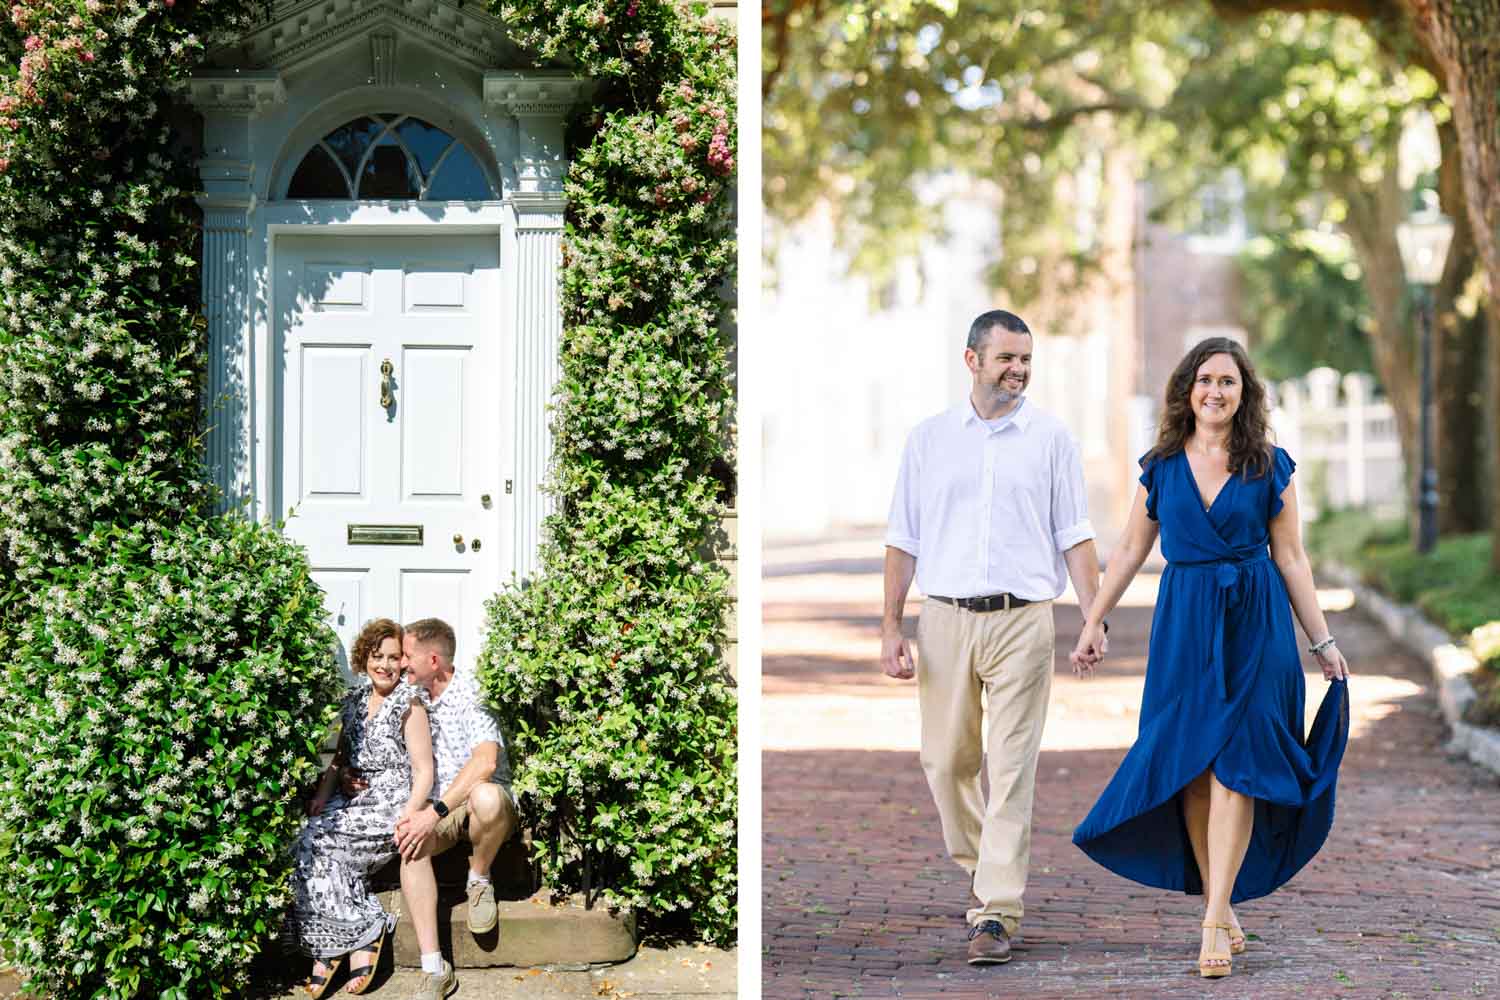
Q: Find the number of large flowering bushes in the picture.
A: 2